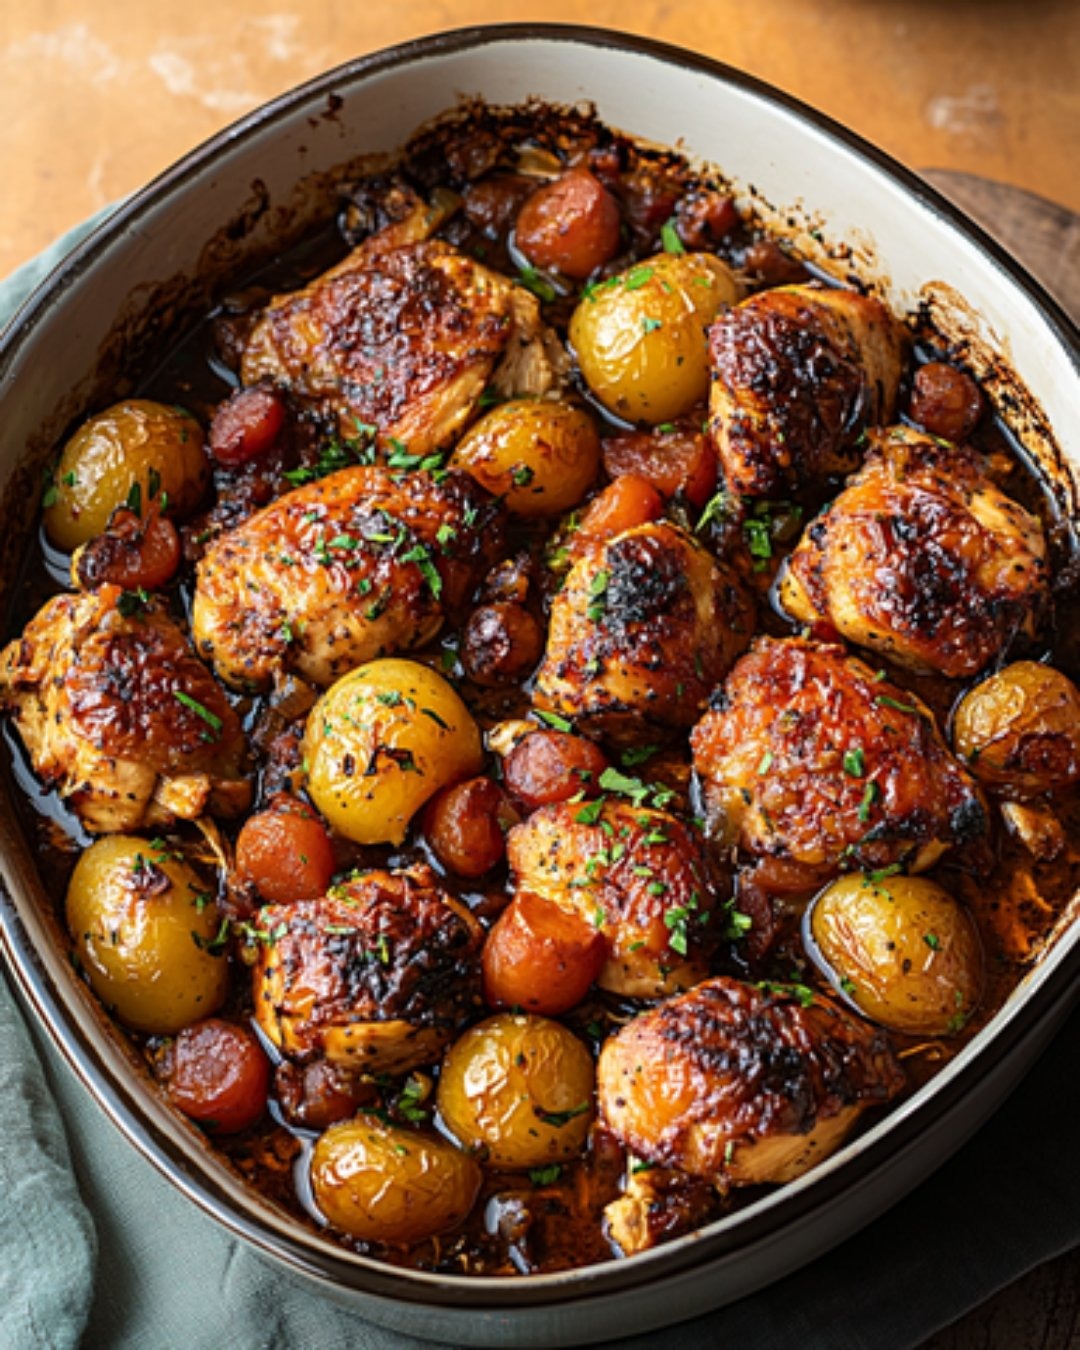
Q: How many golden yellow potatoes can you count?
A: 9